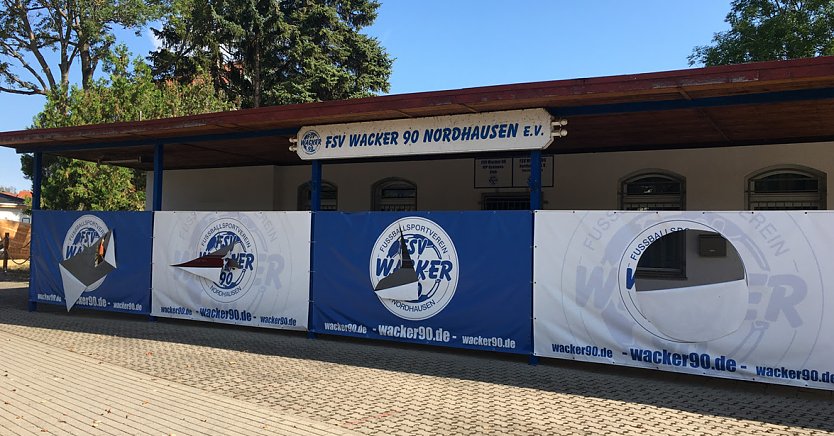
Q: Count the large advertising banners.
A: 4